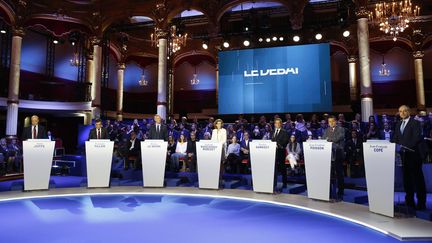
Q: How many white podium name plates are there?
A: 7